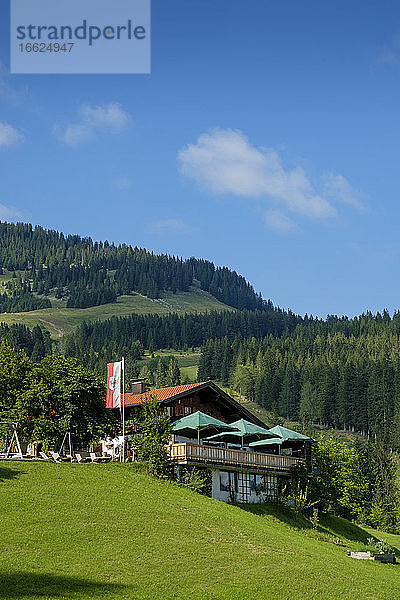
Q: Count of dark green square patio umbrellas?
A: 3